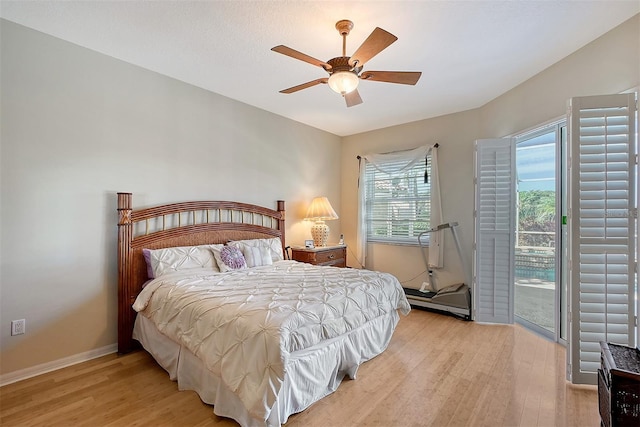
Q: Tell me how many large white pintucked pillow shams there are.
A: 2